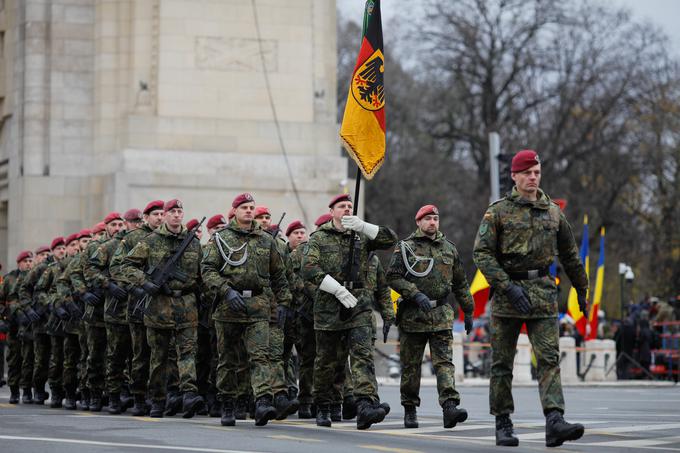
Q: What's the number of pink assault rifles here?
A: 0